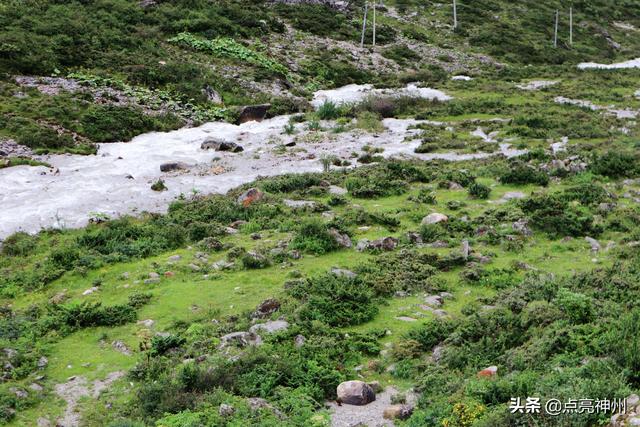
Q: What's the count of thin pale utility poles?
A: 5